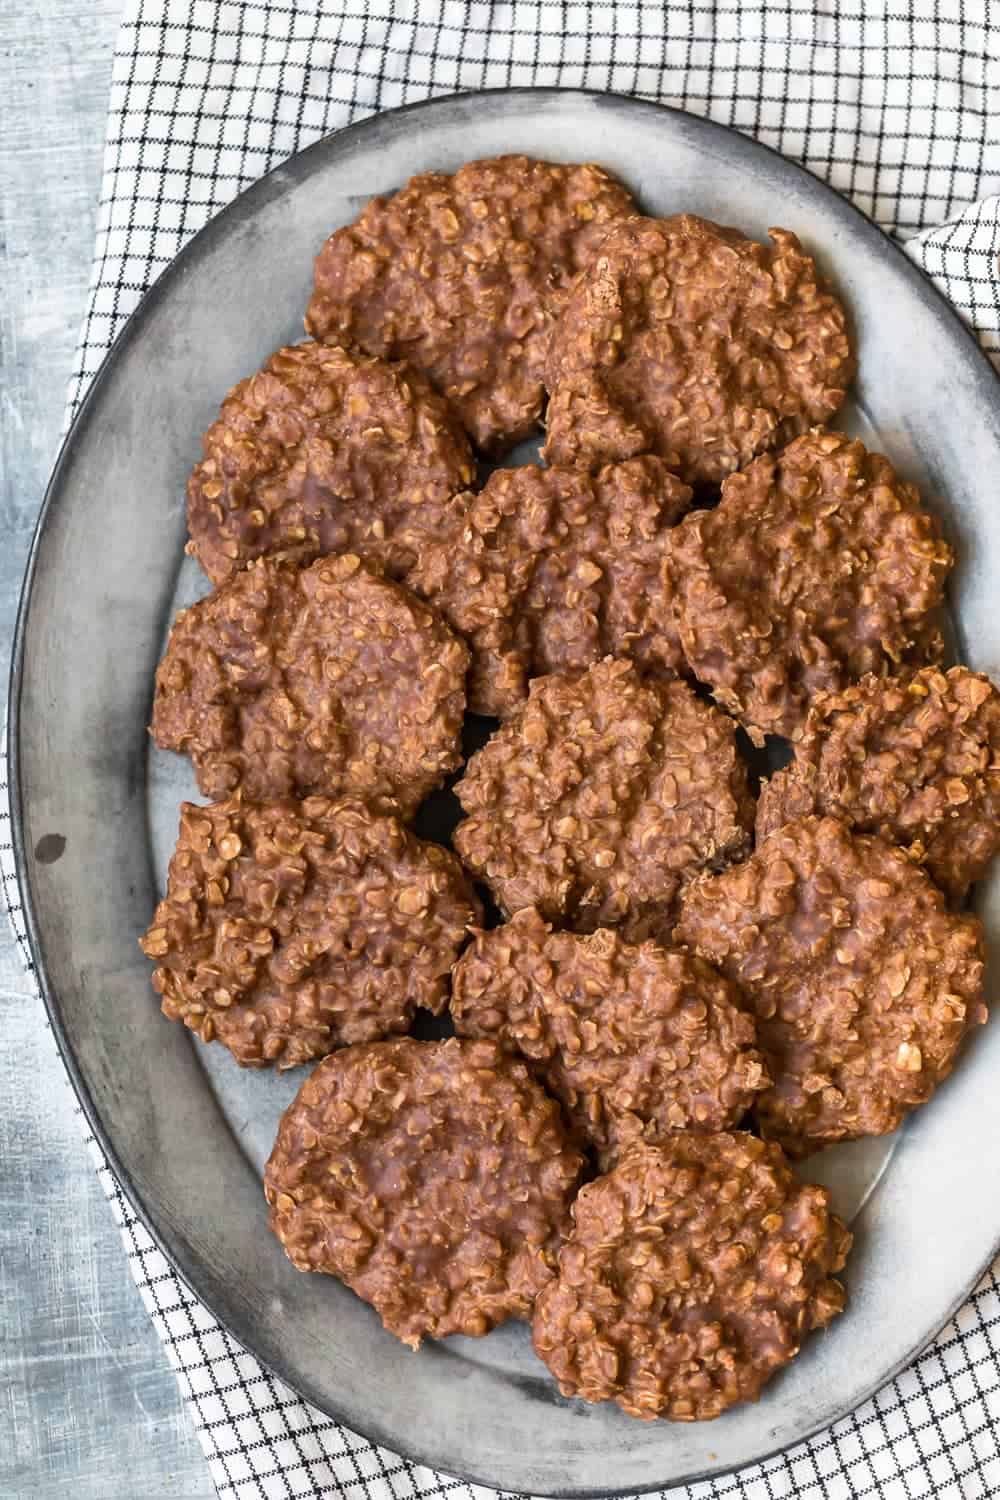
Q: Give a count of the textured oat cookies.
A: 13